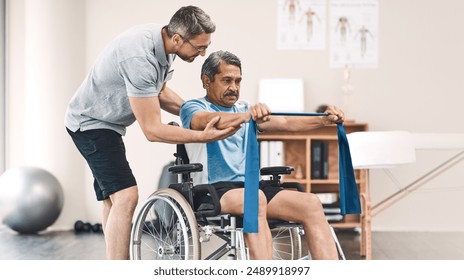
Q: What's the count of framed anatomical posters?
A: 2